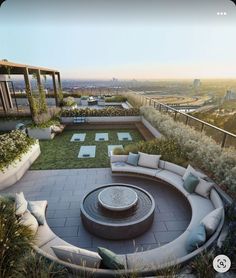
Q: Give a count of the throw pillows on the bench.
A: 12